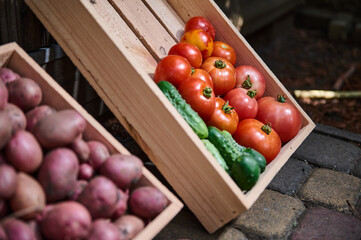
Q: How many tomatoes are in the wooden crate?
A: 13